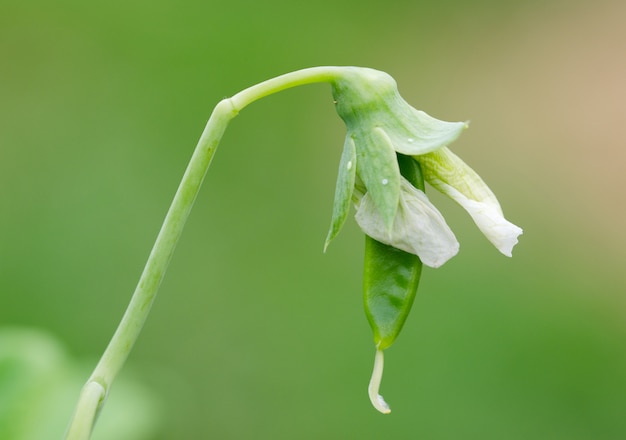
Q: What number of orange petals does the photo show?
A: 0